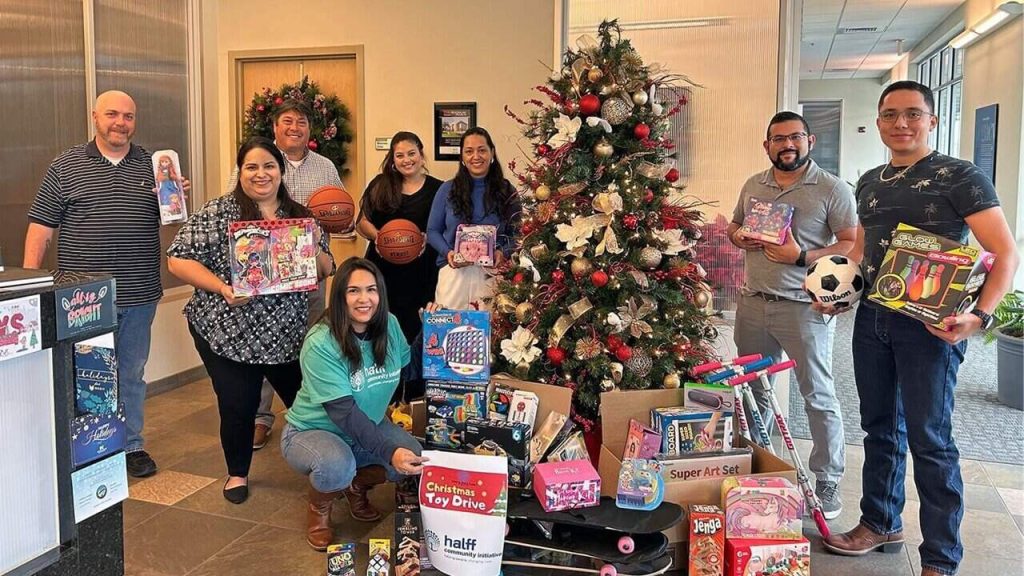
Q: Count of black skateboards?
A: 3